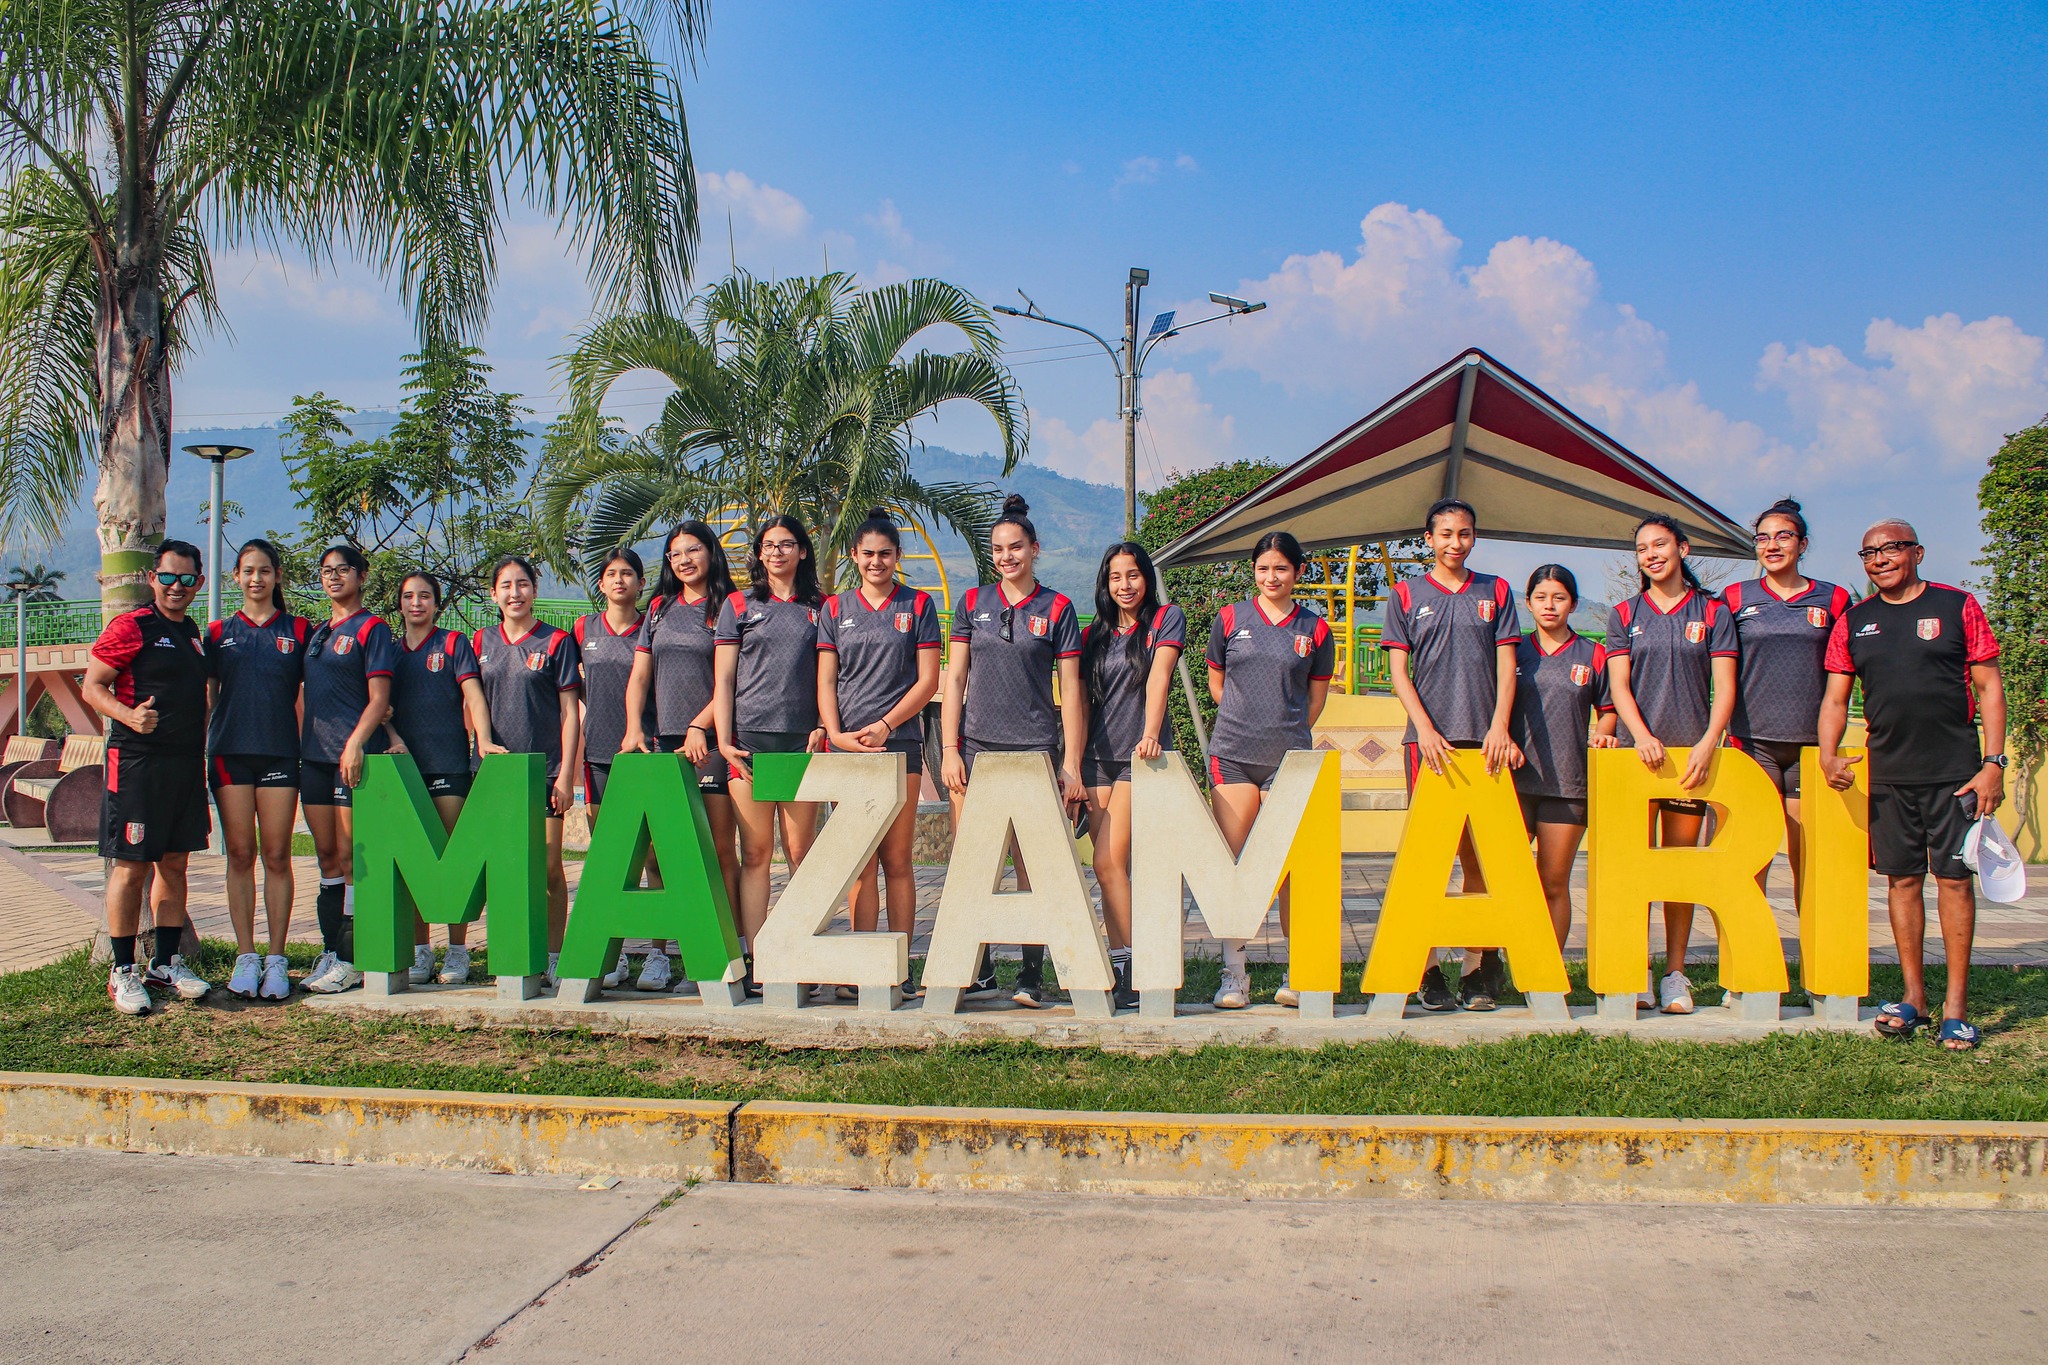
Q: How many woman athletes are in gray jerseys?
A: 15